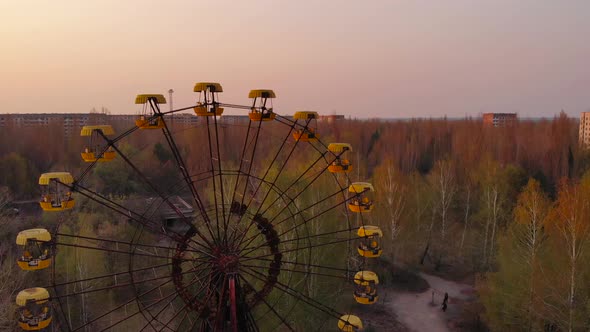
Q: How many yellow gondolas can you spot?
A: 13